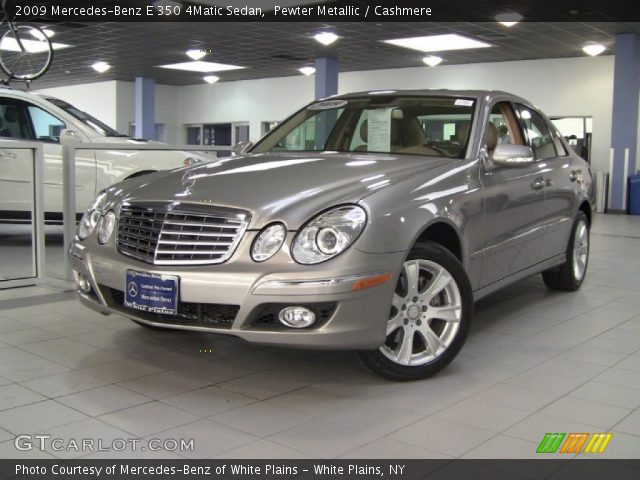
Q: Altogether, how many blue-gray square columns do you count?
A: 3